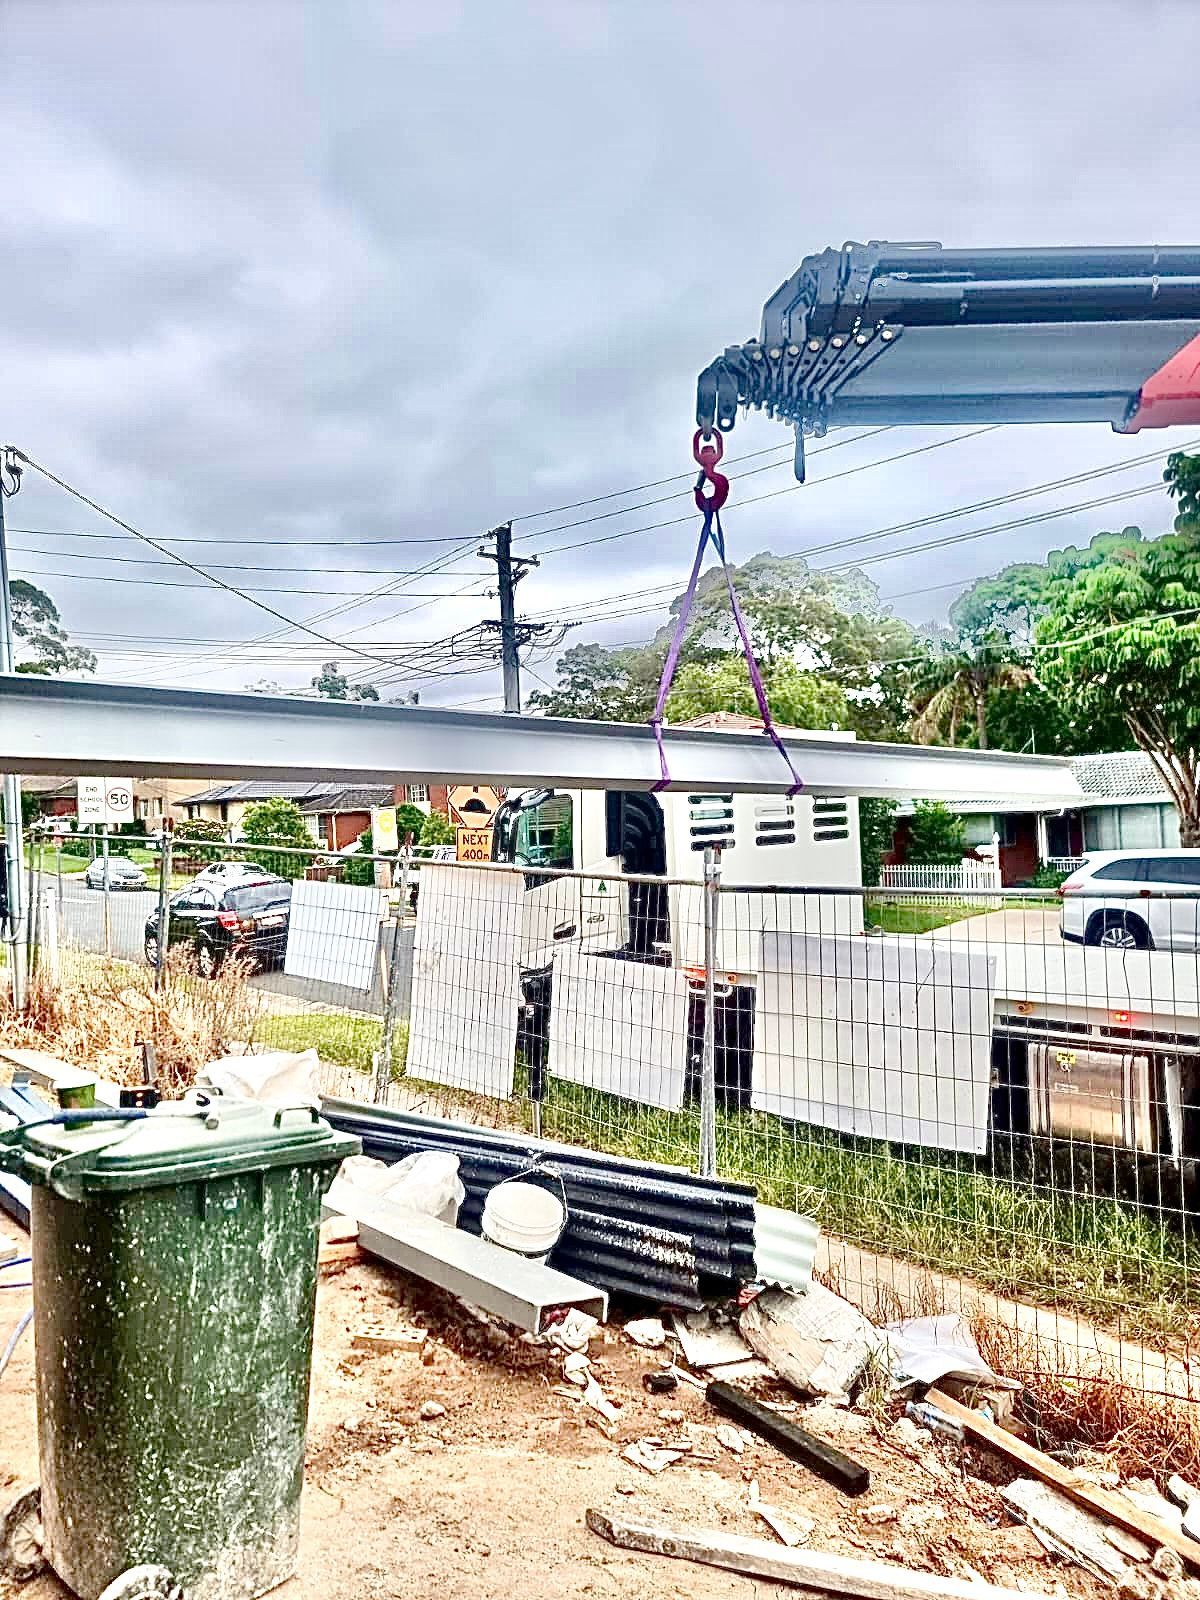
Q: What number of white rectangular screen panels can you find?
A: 4